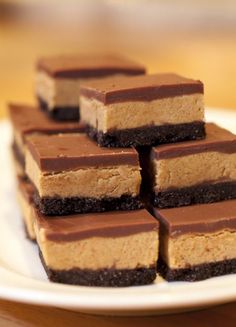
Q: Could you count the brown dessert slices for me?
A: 8